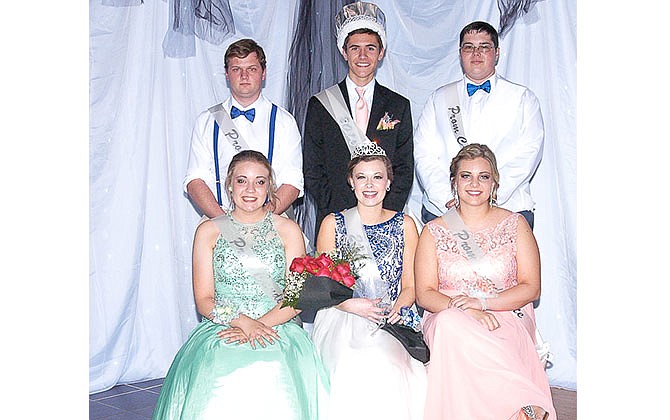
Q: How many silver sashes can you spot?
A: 6